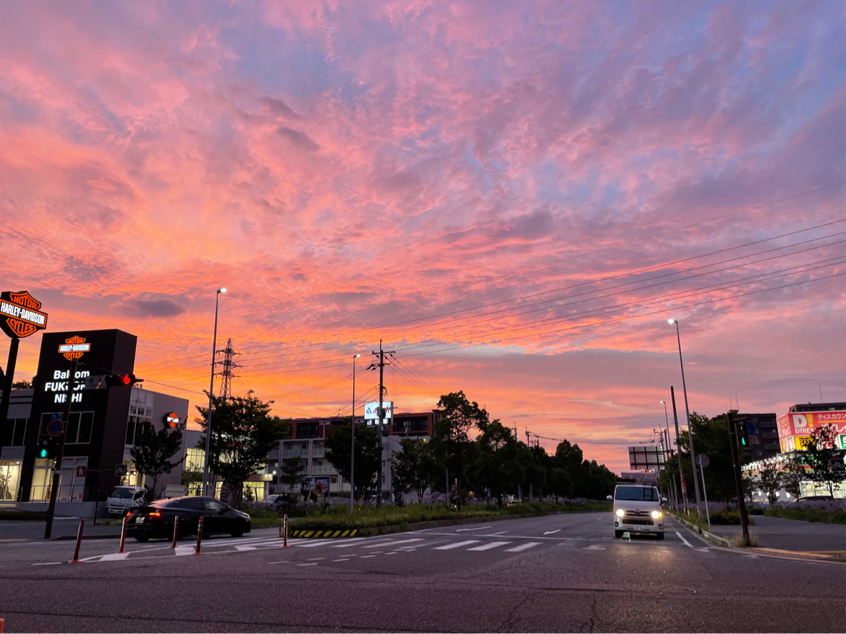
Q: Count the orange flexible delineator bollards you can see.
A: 5